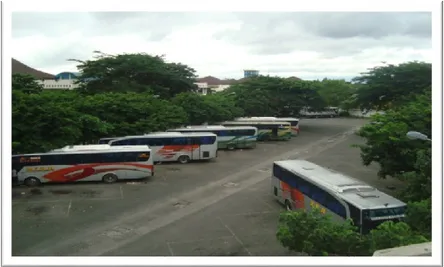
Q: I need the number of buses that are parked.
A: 6